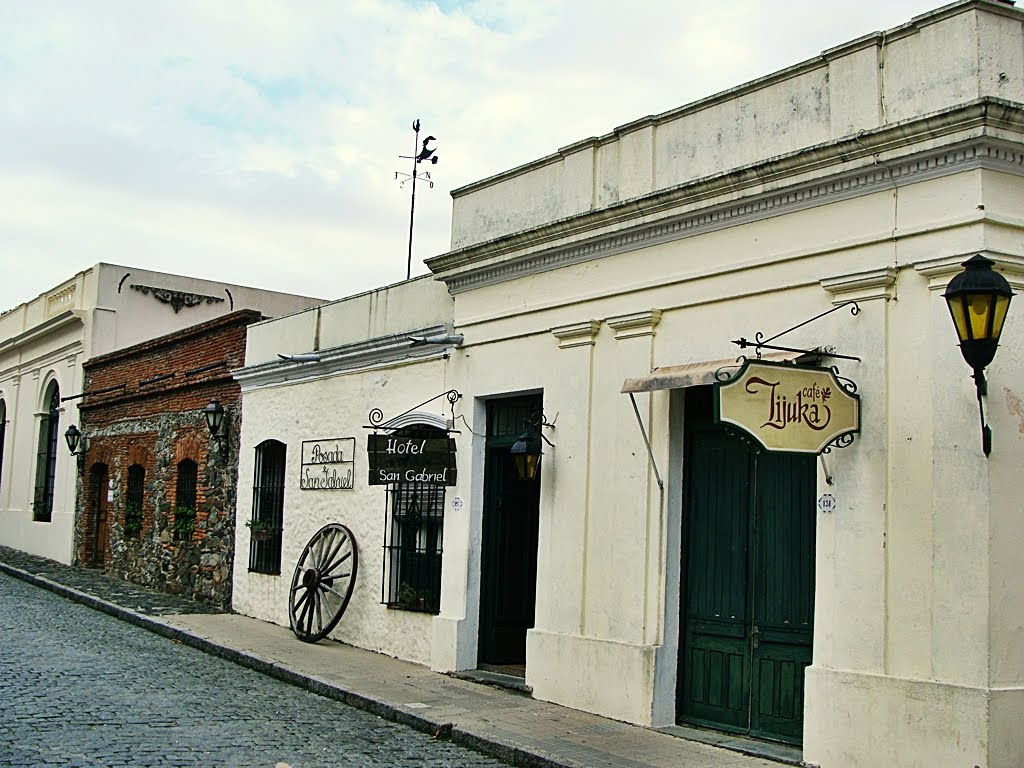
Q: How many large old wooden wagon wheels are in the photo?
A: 1